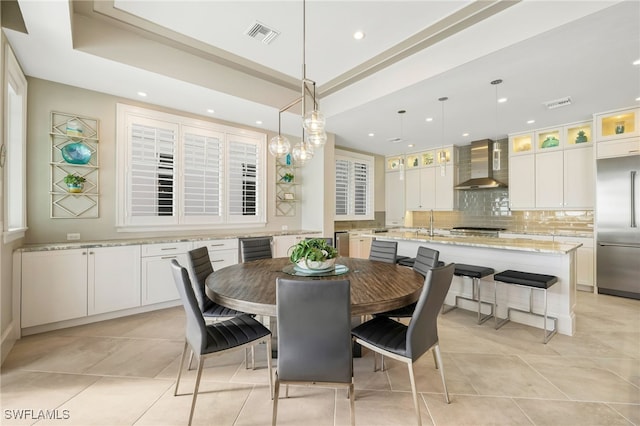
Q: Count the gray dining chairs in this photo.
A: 8